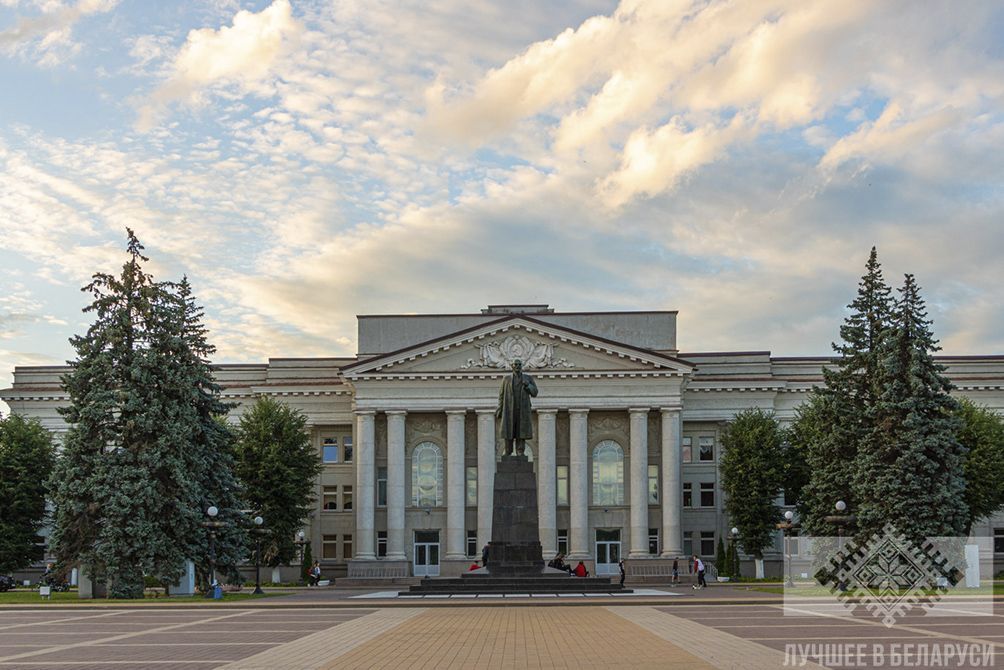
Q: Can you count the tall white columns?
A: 8